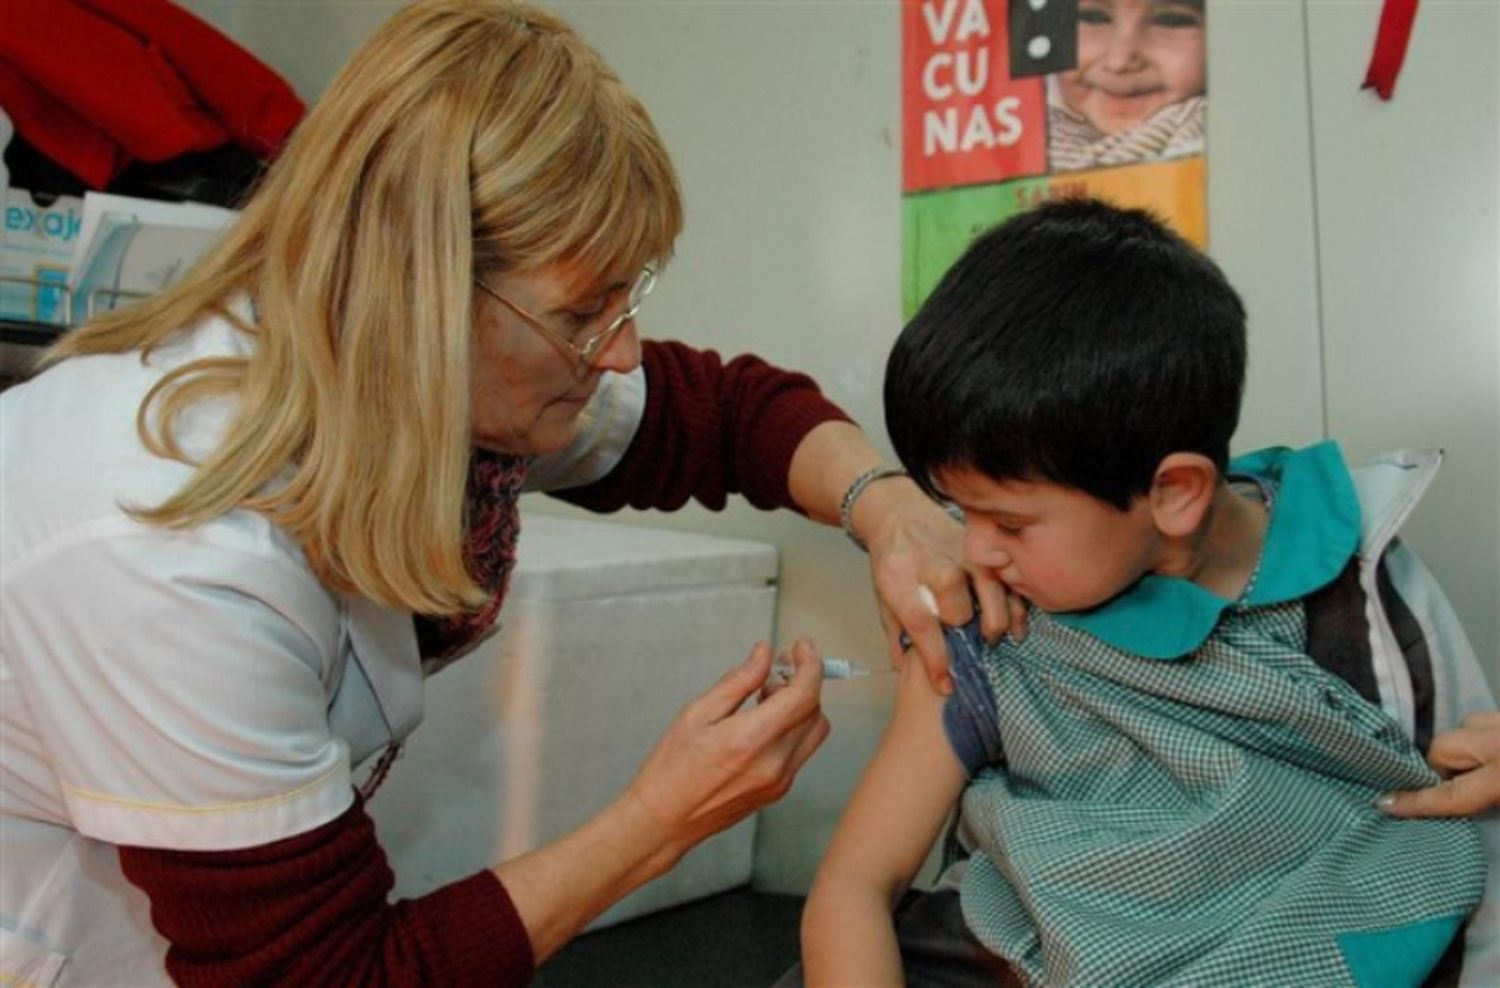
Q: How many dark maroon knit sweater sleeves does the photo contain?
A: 2